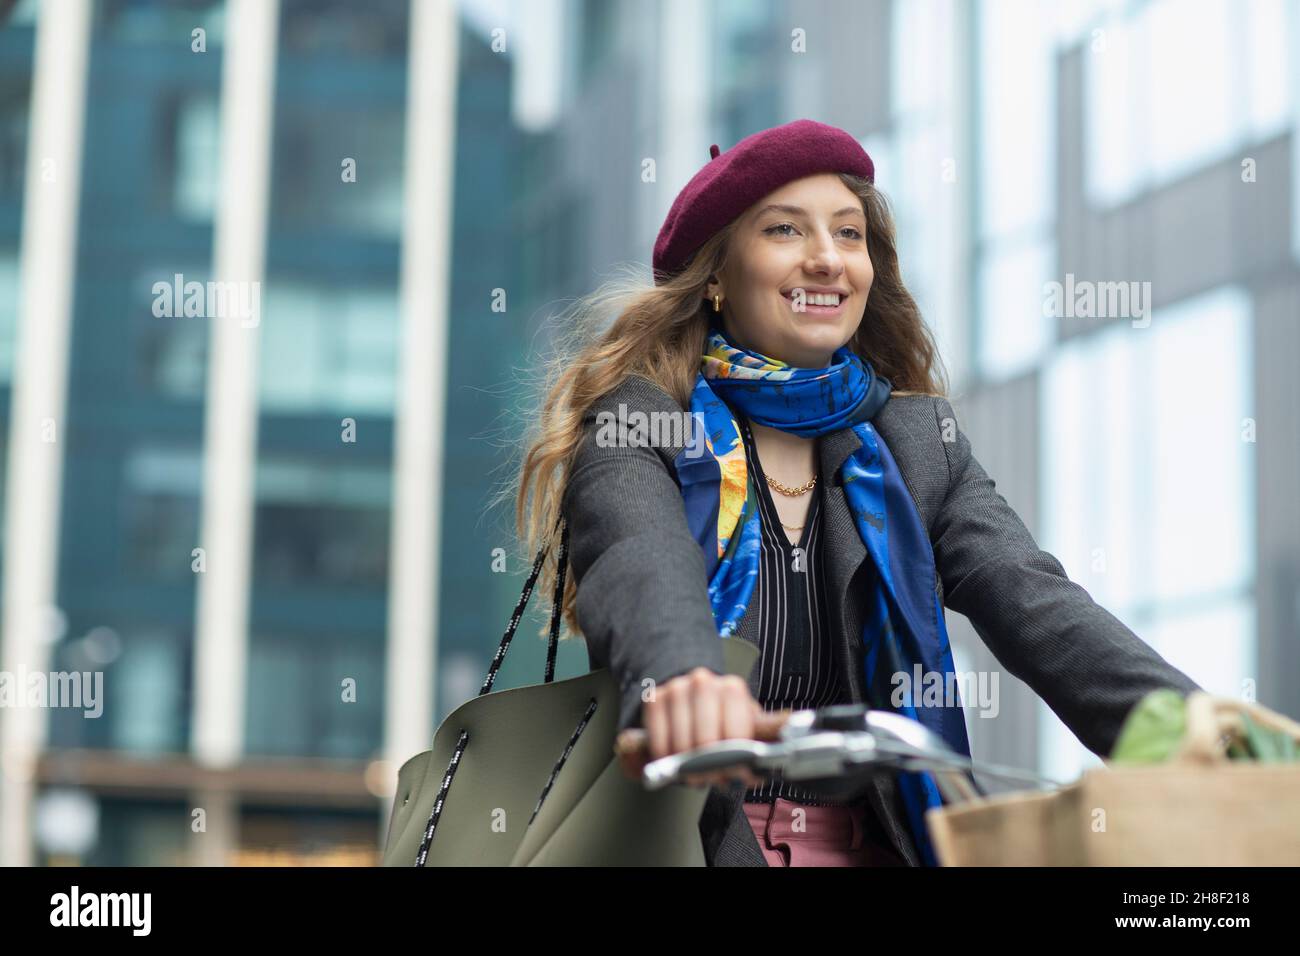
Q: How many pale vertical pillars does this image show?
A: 3